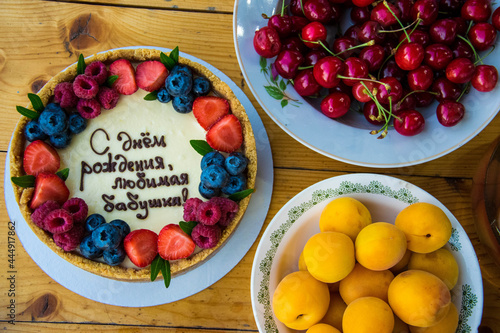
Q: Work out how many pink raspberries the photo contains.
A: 13